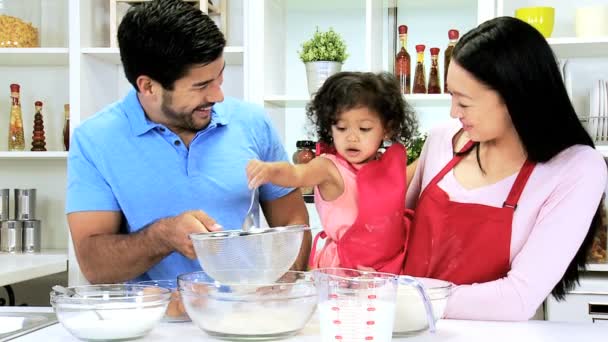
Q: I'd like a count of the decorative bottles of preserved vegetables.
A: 7